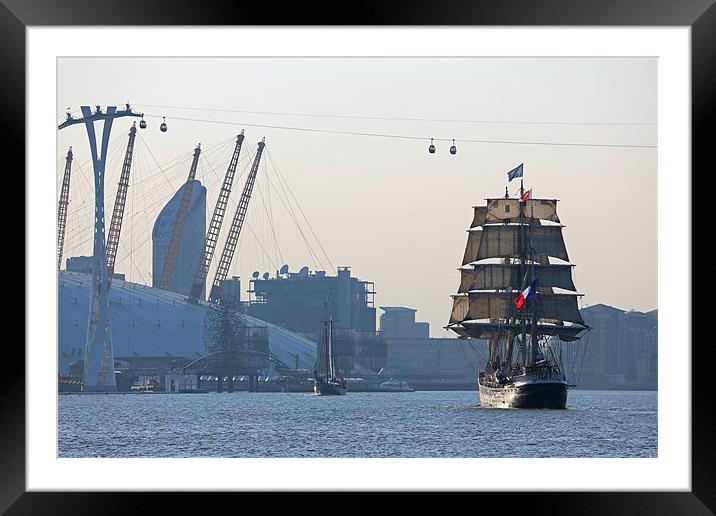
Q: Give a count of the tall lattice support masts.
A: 5